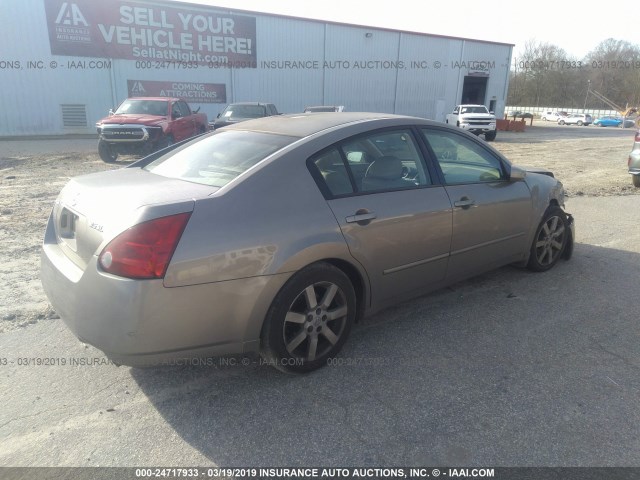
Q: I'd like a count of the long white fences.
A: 1